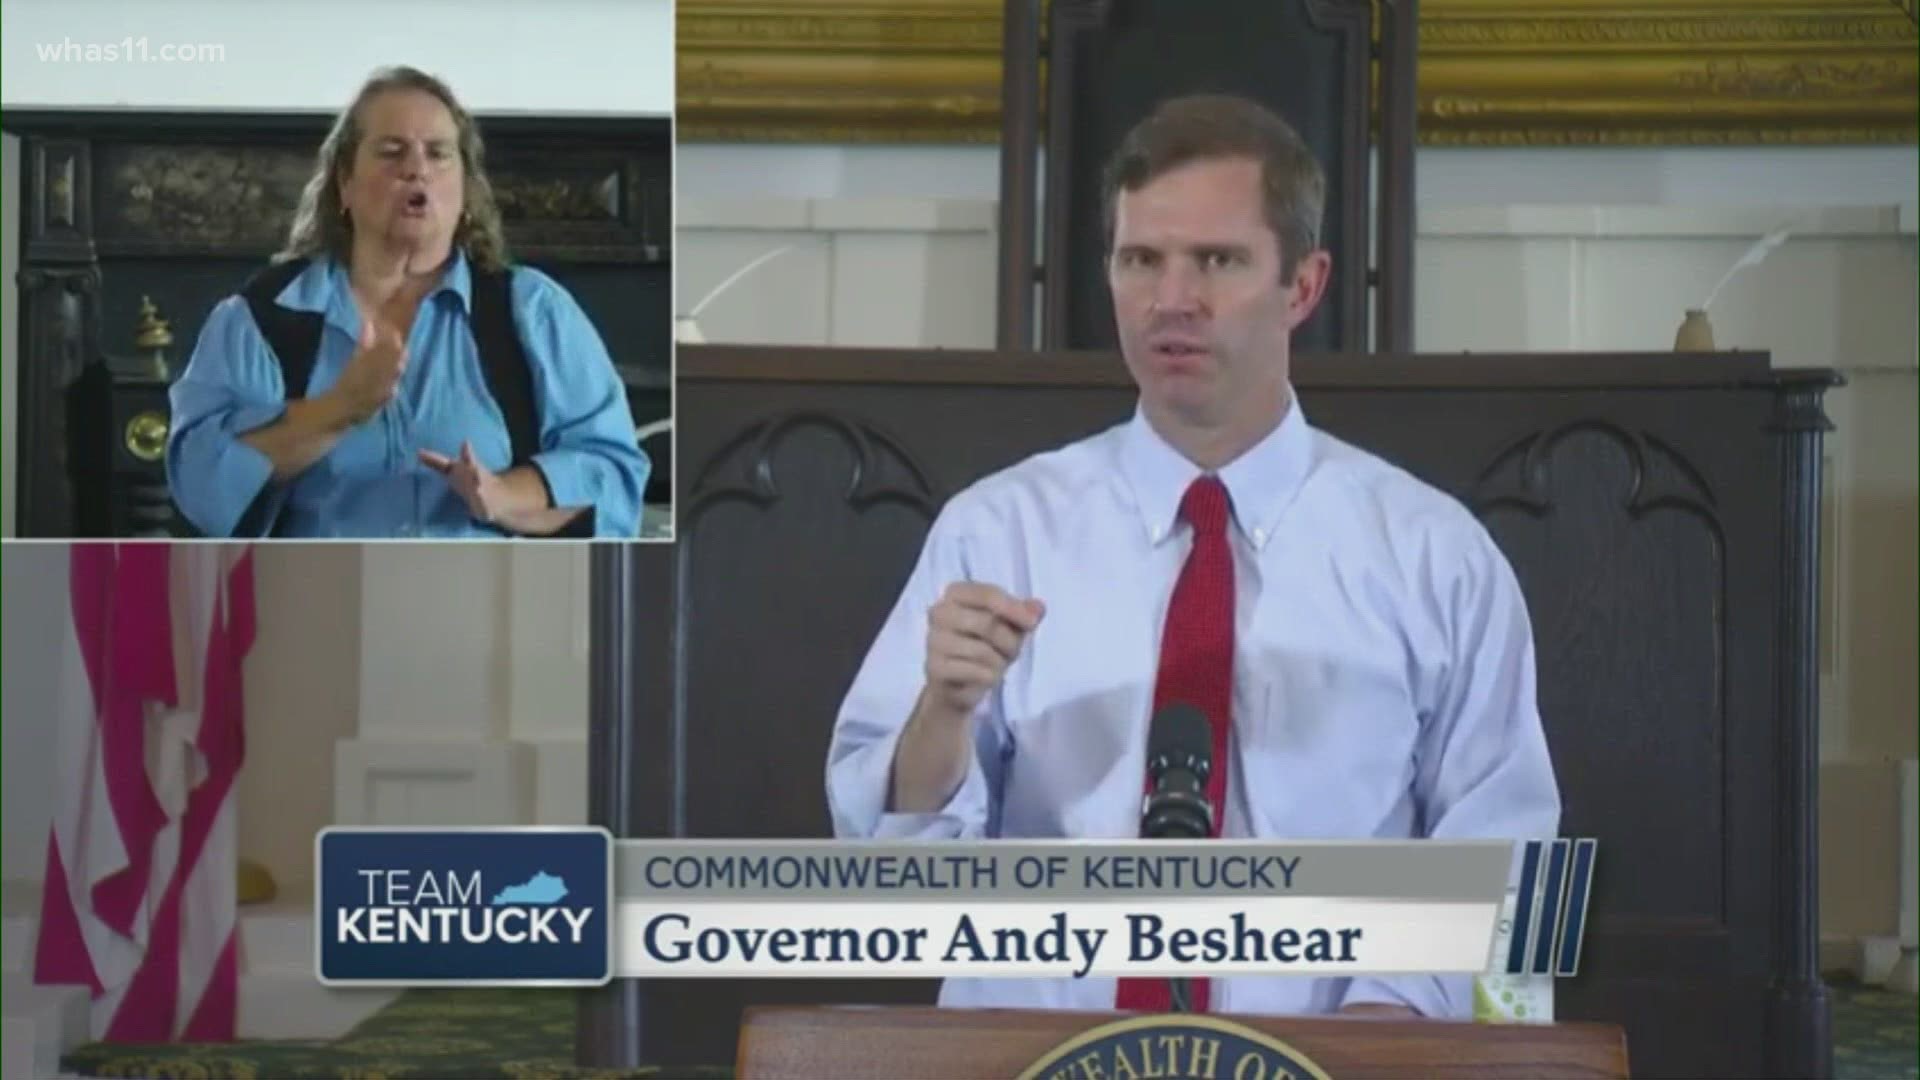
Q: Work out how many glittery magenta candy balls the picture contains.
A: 0